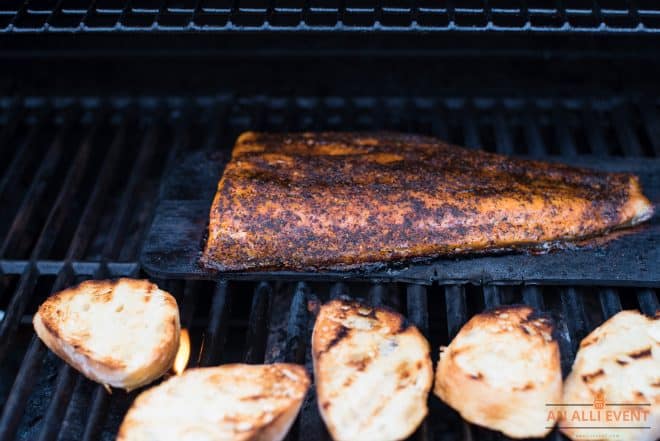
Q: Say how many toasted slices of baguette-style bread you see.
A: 5